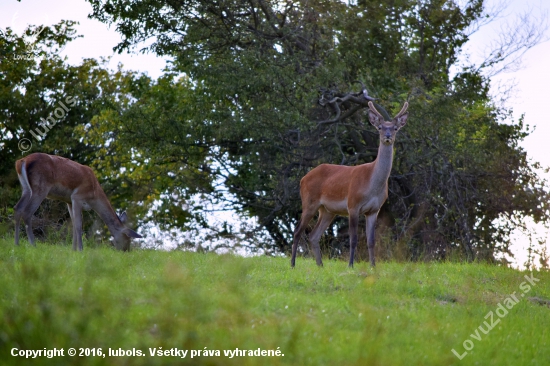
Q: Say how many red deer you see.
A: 2